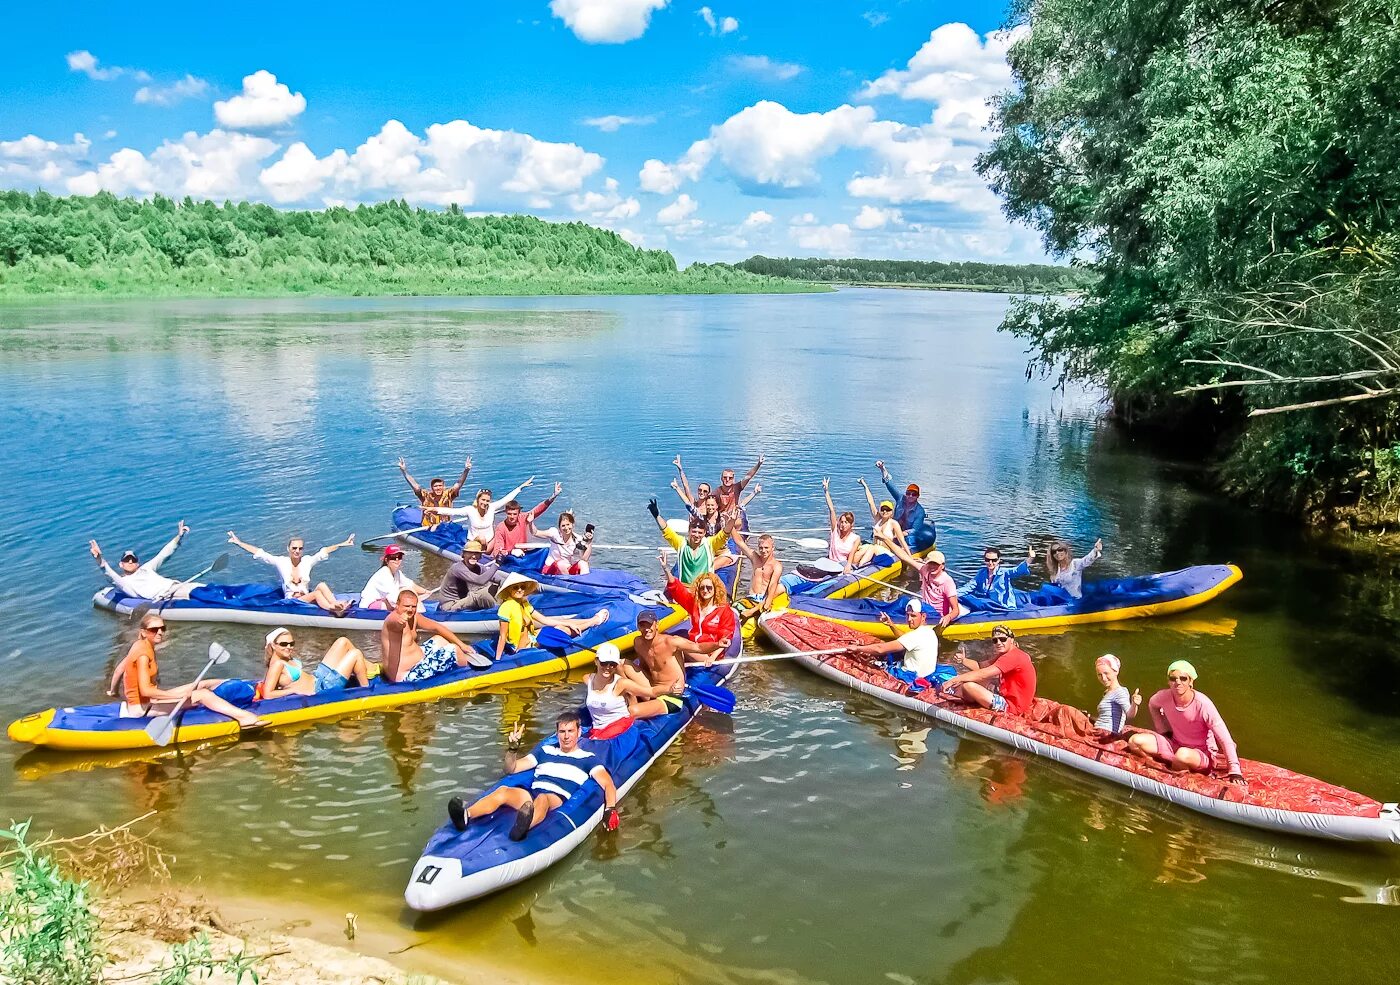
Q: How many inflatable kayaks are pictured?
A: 8